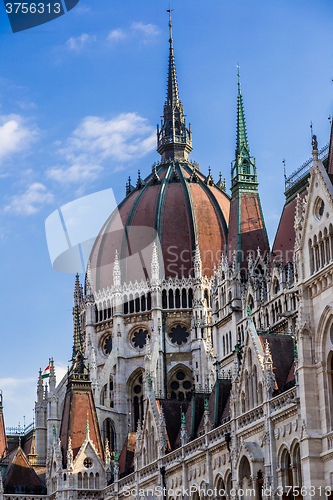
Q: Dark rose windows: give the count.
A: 3